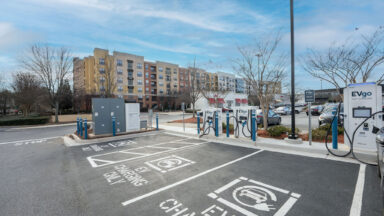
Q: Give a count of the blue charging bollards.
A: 10